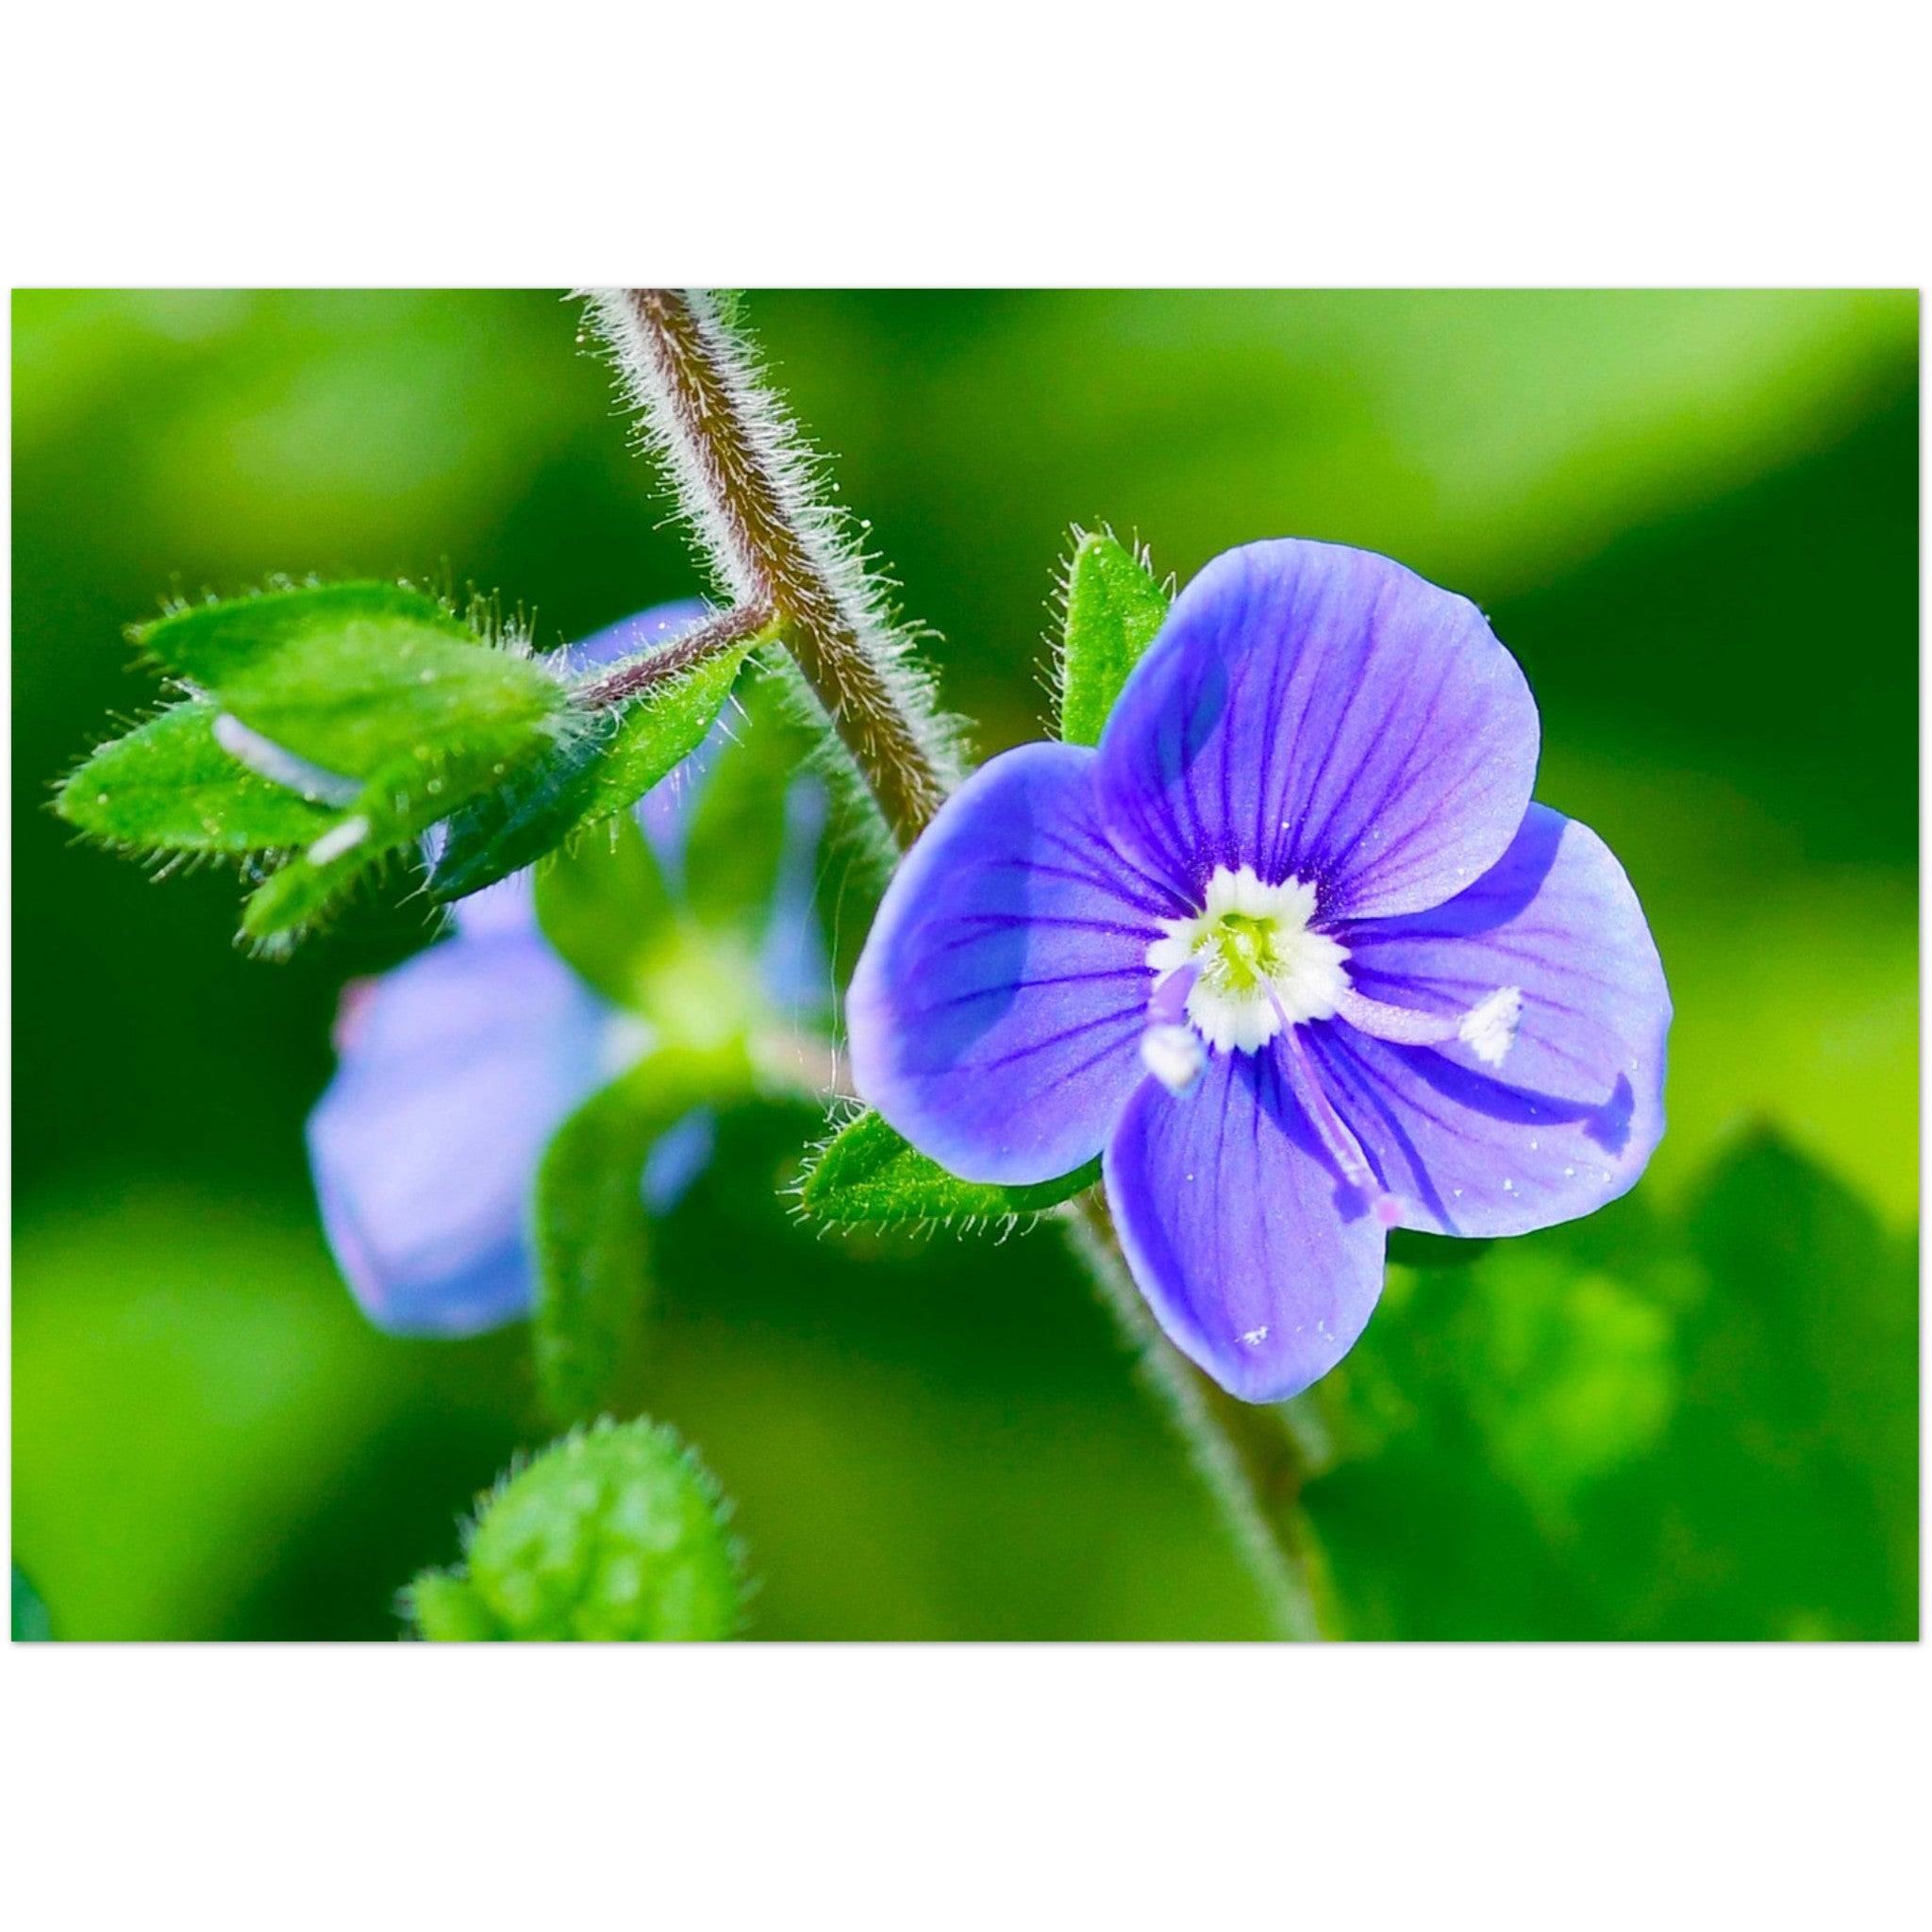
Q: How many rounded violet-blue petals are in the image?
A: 4